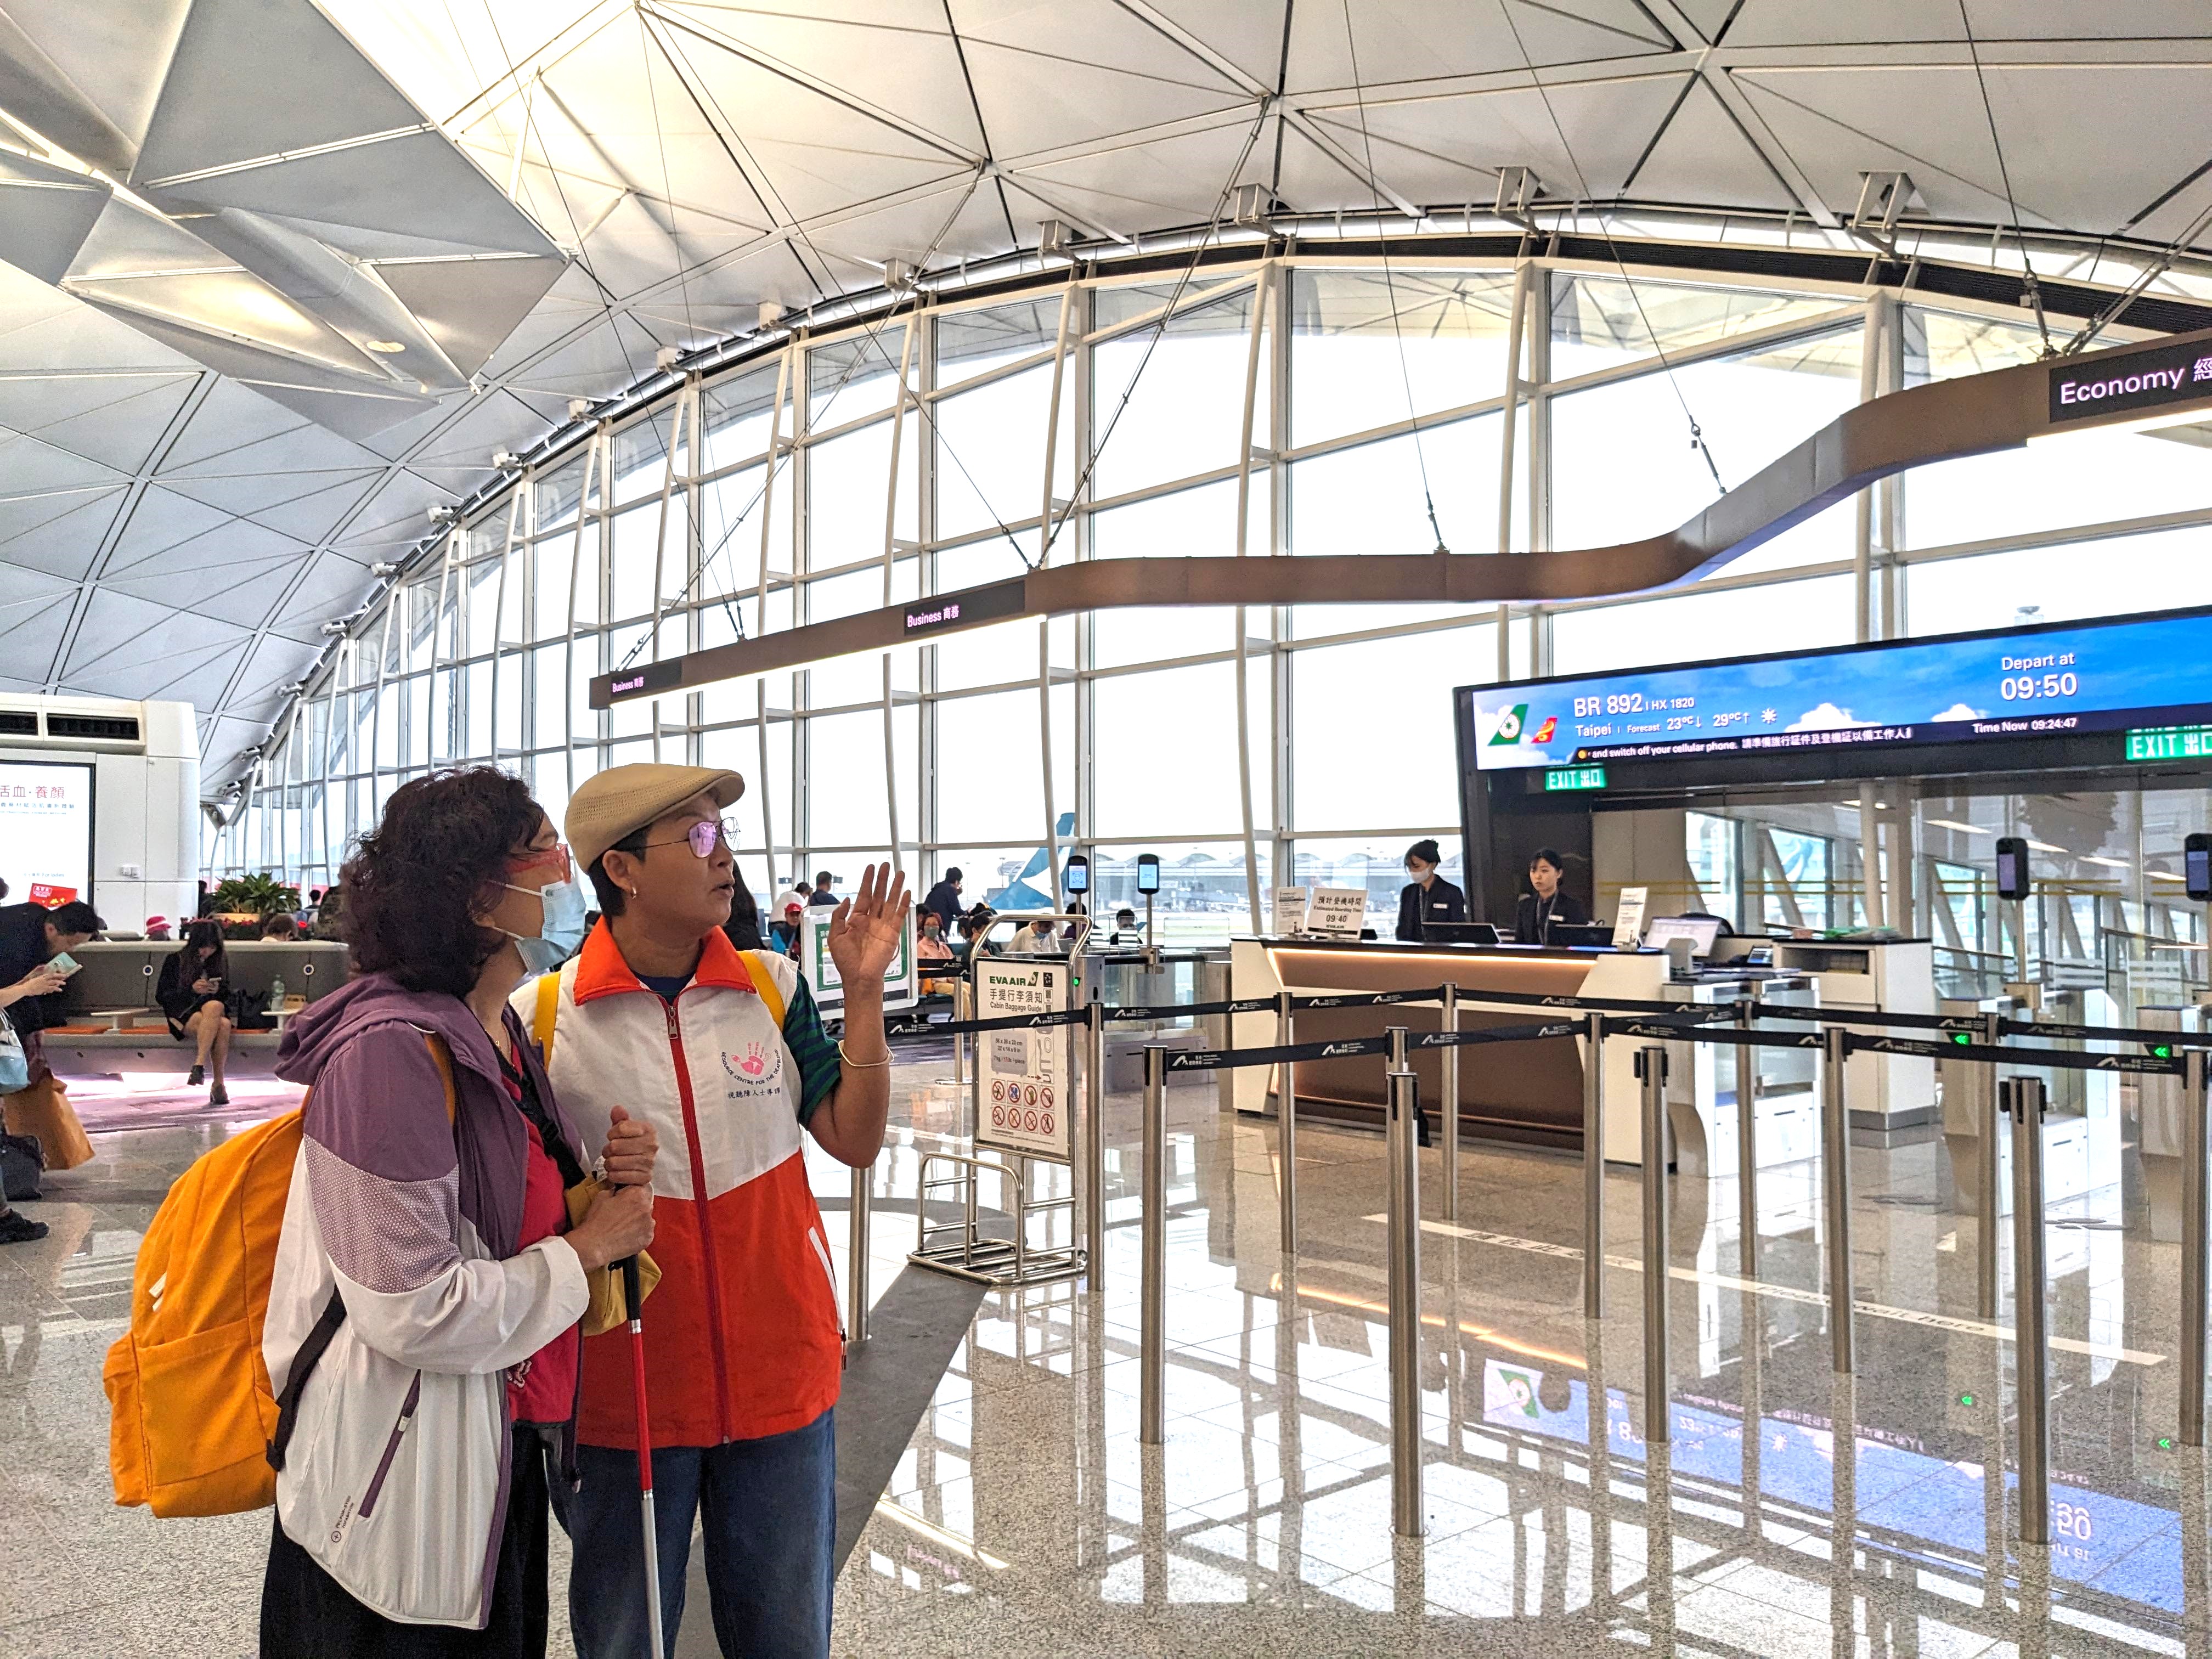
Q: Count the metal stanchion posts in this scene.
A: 15